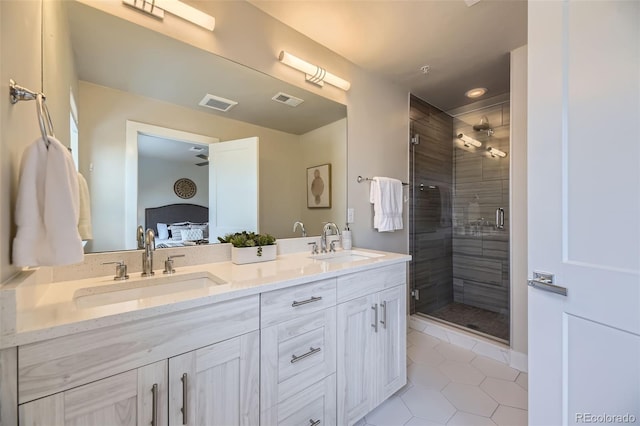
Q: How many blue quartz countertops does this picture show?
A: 0